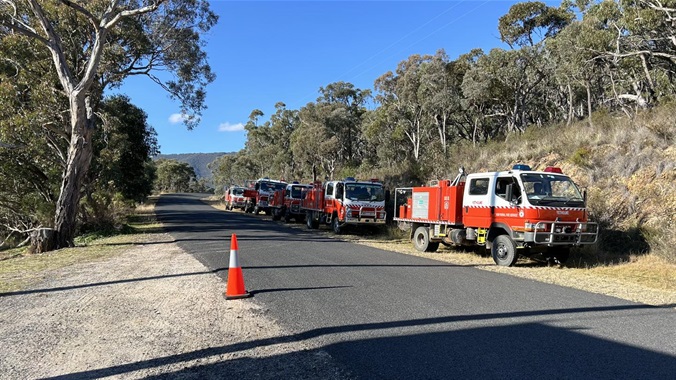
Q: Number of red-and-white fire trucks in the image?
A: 5